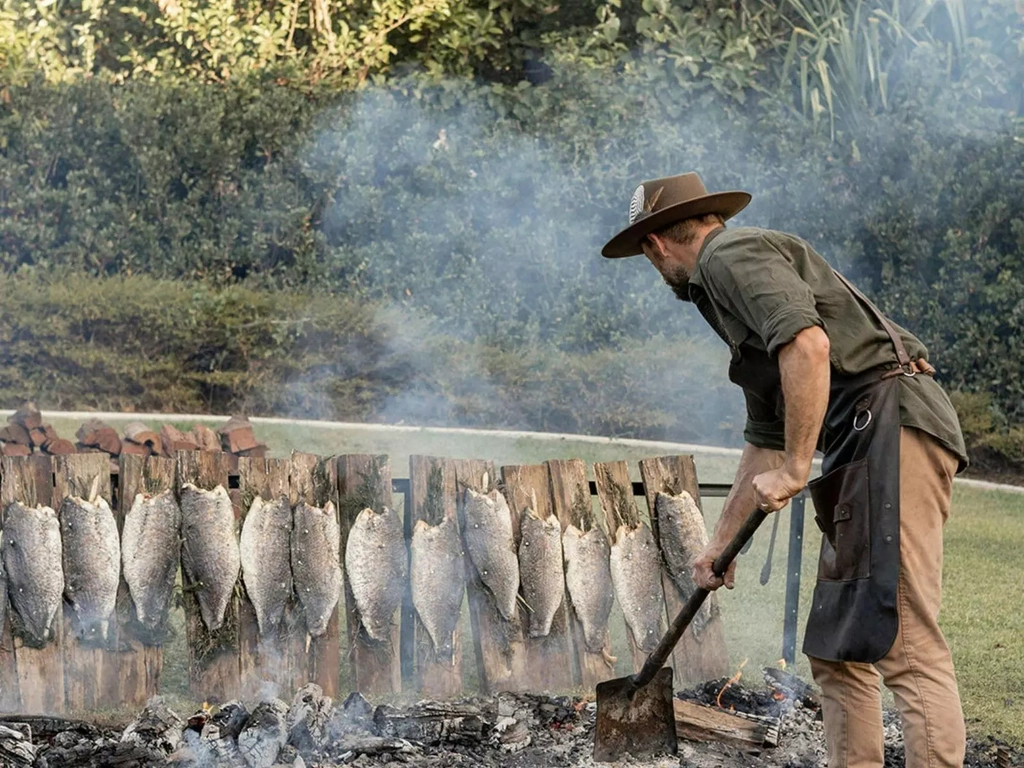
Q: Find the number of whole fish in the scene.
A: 13